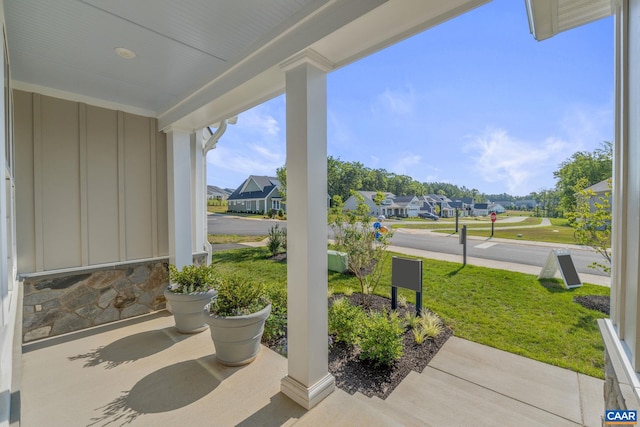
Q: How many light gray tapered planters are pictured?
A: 2